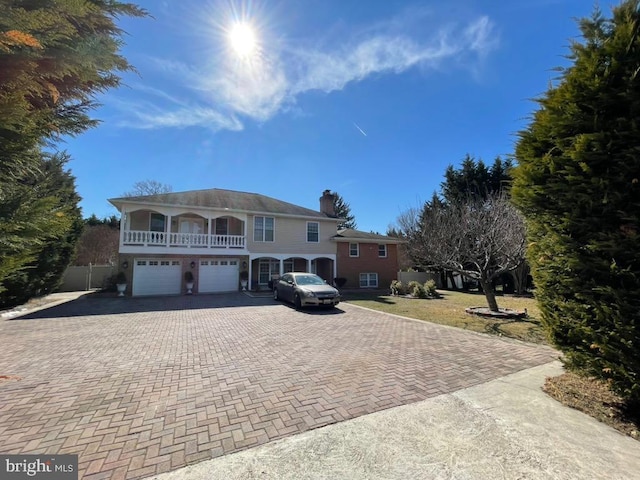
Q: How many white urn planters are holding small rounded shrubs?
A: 3